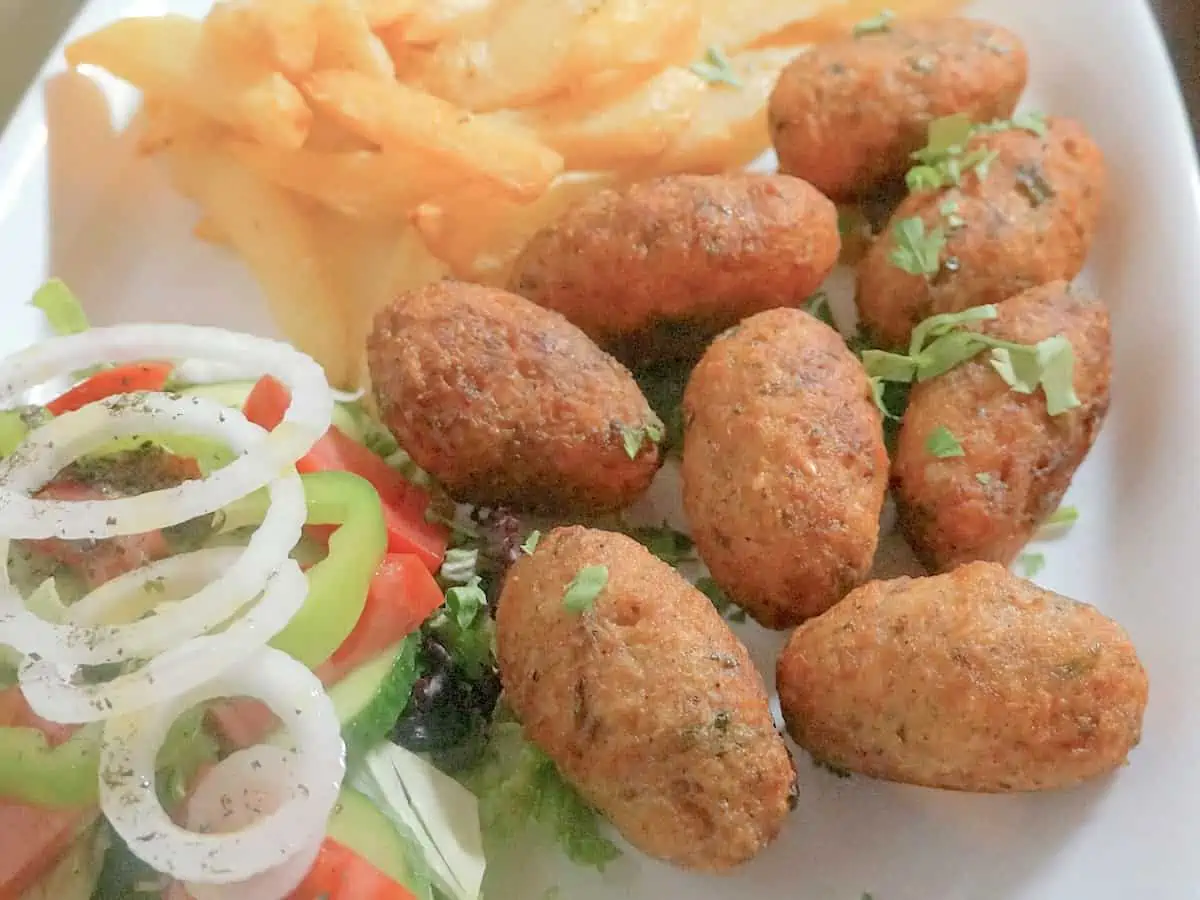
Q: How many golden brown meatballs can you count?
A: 8